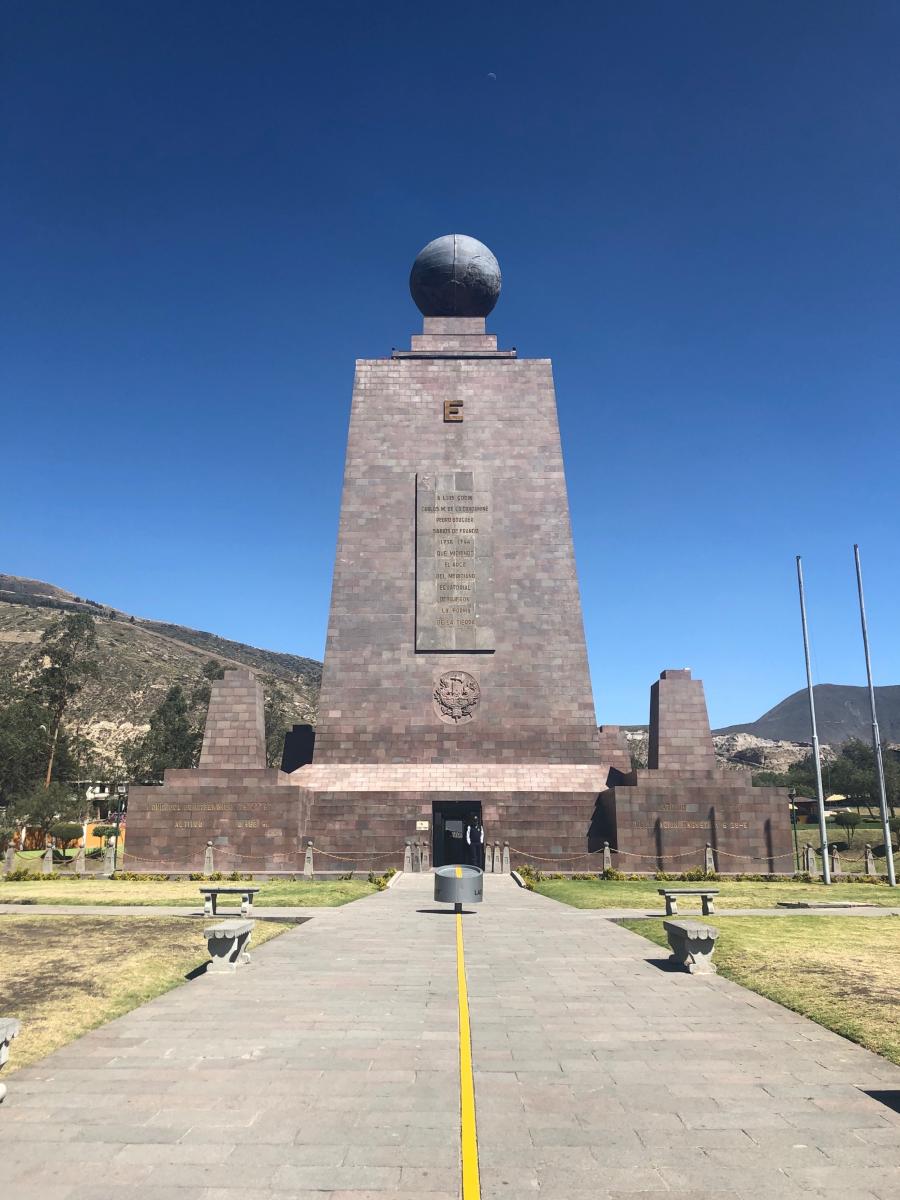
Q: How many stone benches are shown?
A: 5